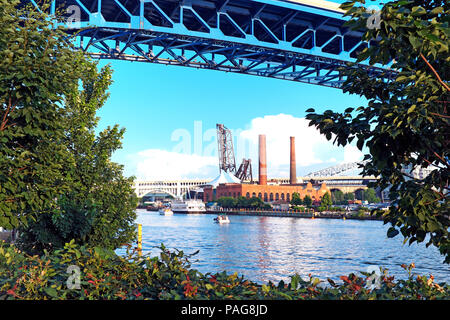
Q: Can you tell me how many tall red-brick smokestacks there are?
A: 2